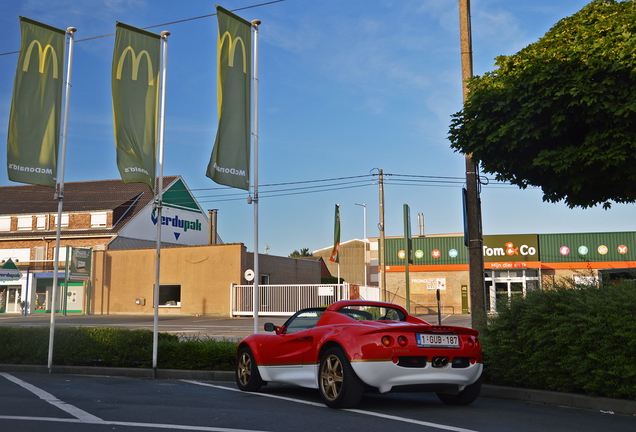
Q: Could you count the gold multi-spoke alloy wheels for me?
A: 2